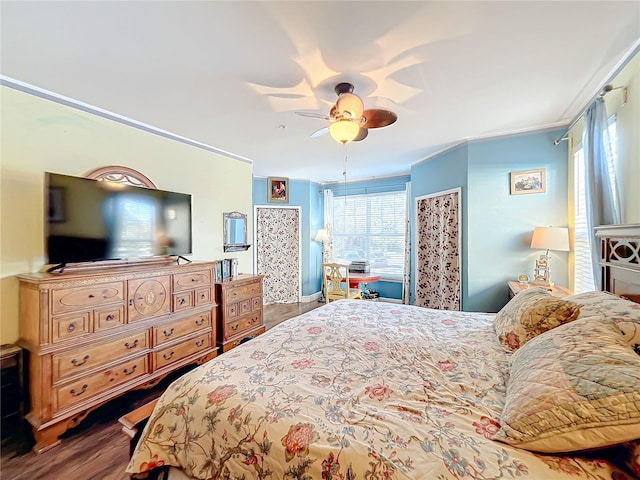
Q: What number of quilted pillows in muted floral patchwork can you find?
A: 2